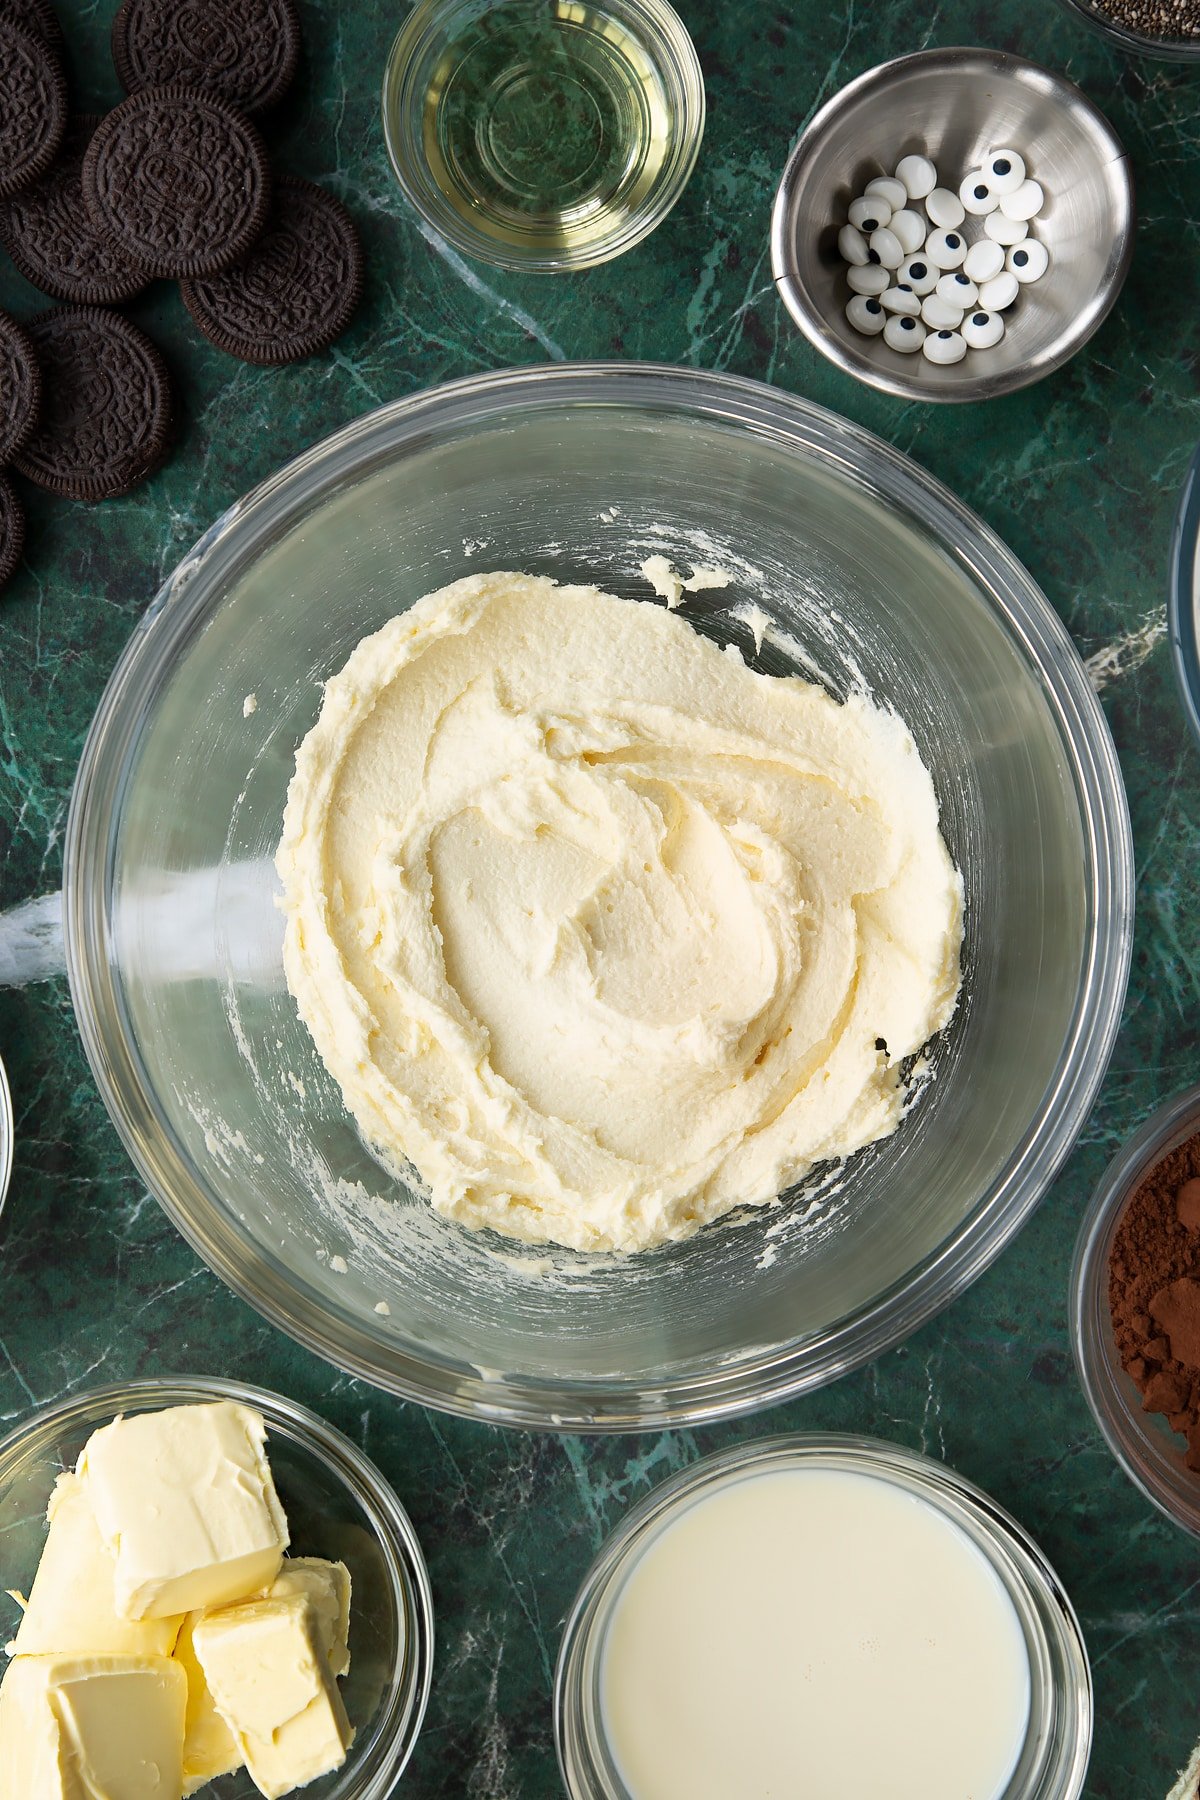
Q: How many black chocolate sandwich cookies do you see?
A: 9